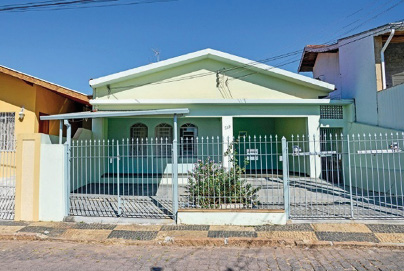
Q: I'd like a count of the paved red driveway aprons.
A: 0